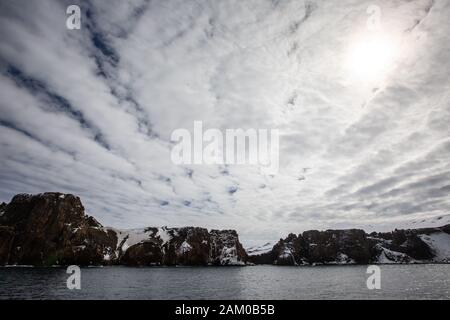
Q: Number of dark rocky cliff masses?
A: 2